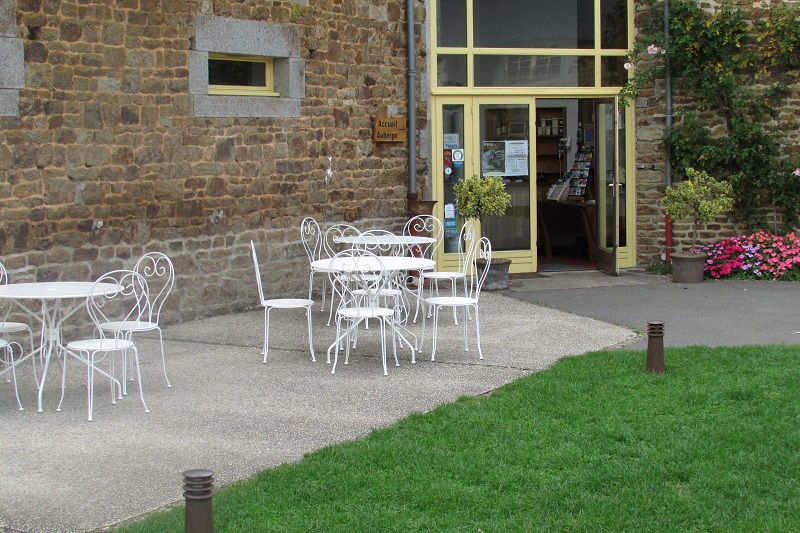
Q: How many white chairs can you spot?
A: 12